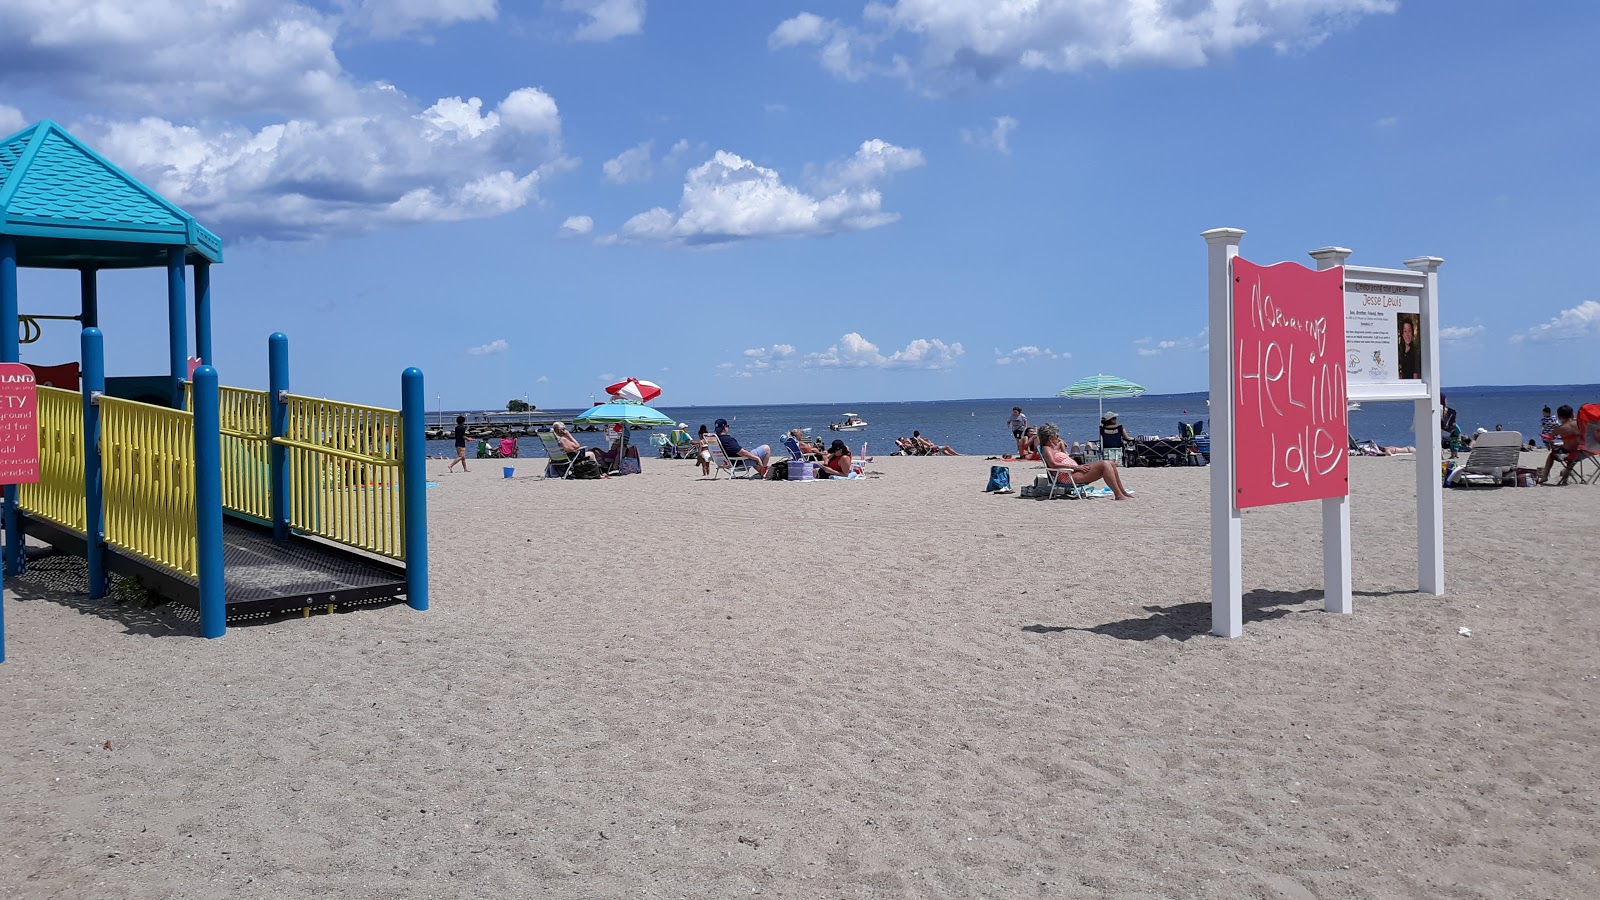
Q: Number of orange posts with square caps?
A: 0